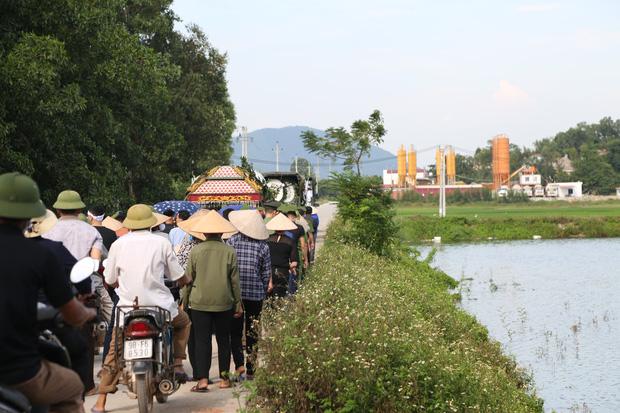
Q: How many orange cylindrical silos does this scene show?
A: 5